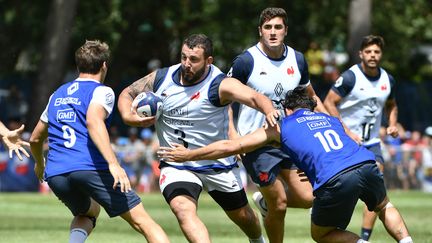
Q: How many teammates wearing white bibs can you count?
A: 3